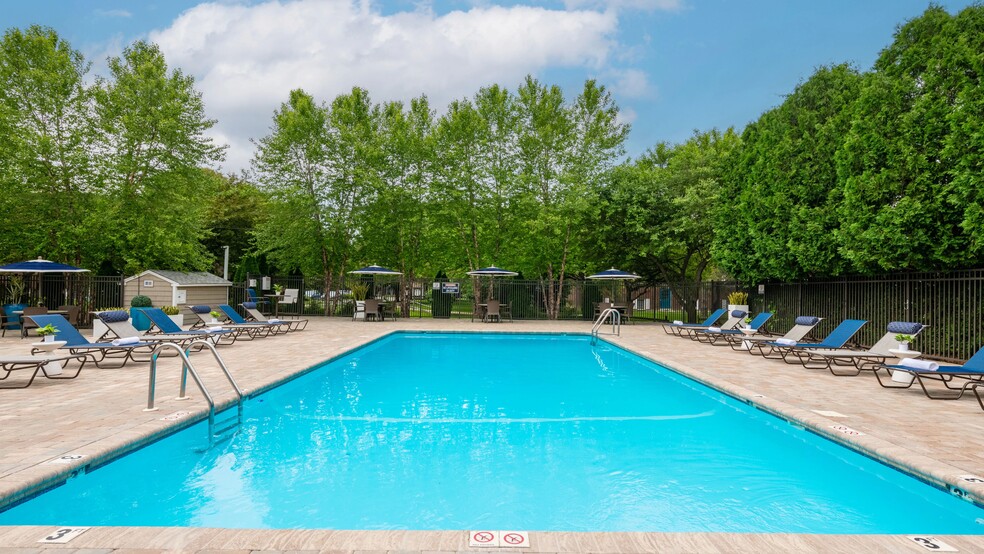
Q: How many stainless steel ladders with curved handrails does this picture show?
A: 2